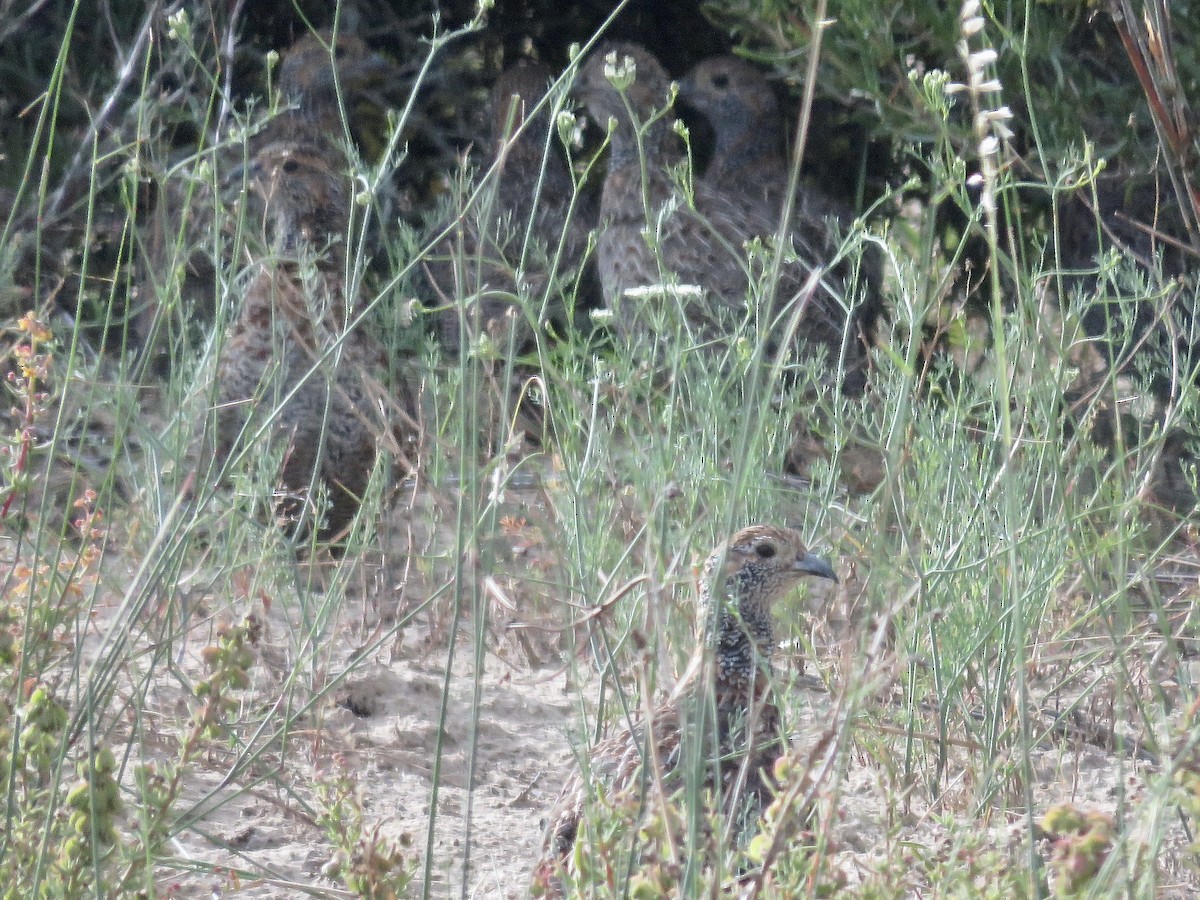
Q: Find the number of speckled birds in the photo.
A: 6